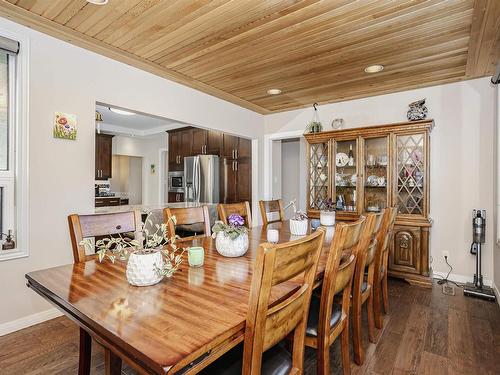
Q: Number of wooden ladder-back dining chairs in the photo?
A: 8